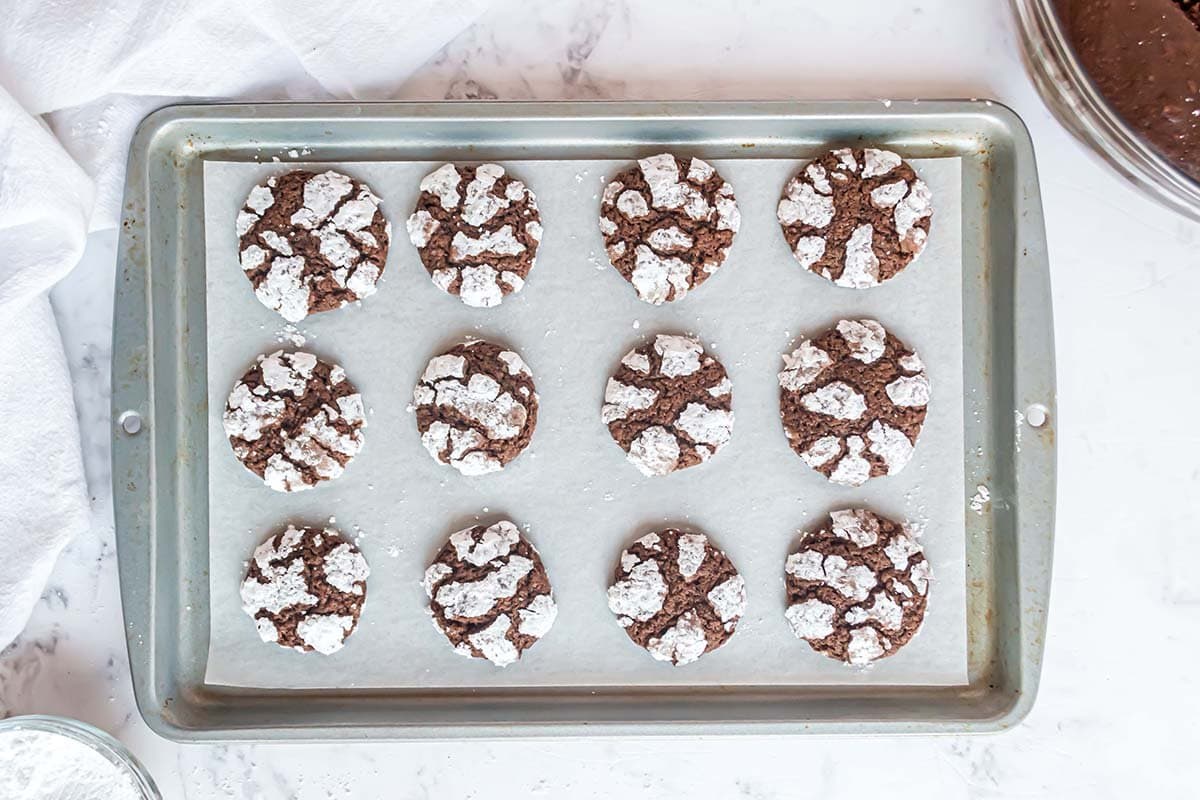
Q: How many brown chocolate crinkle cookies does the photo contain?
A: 12